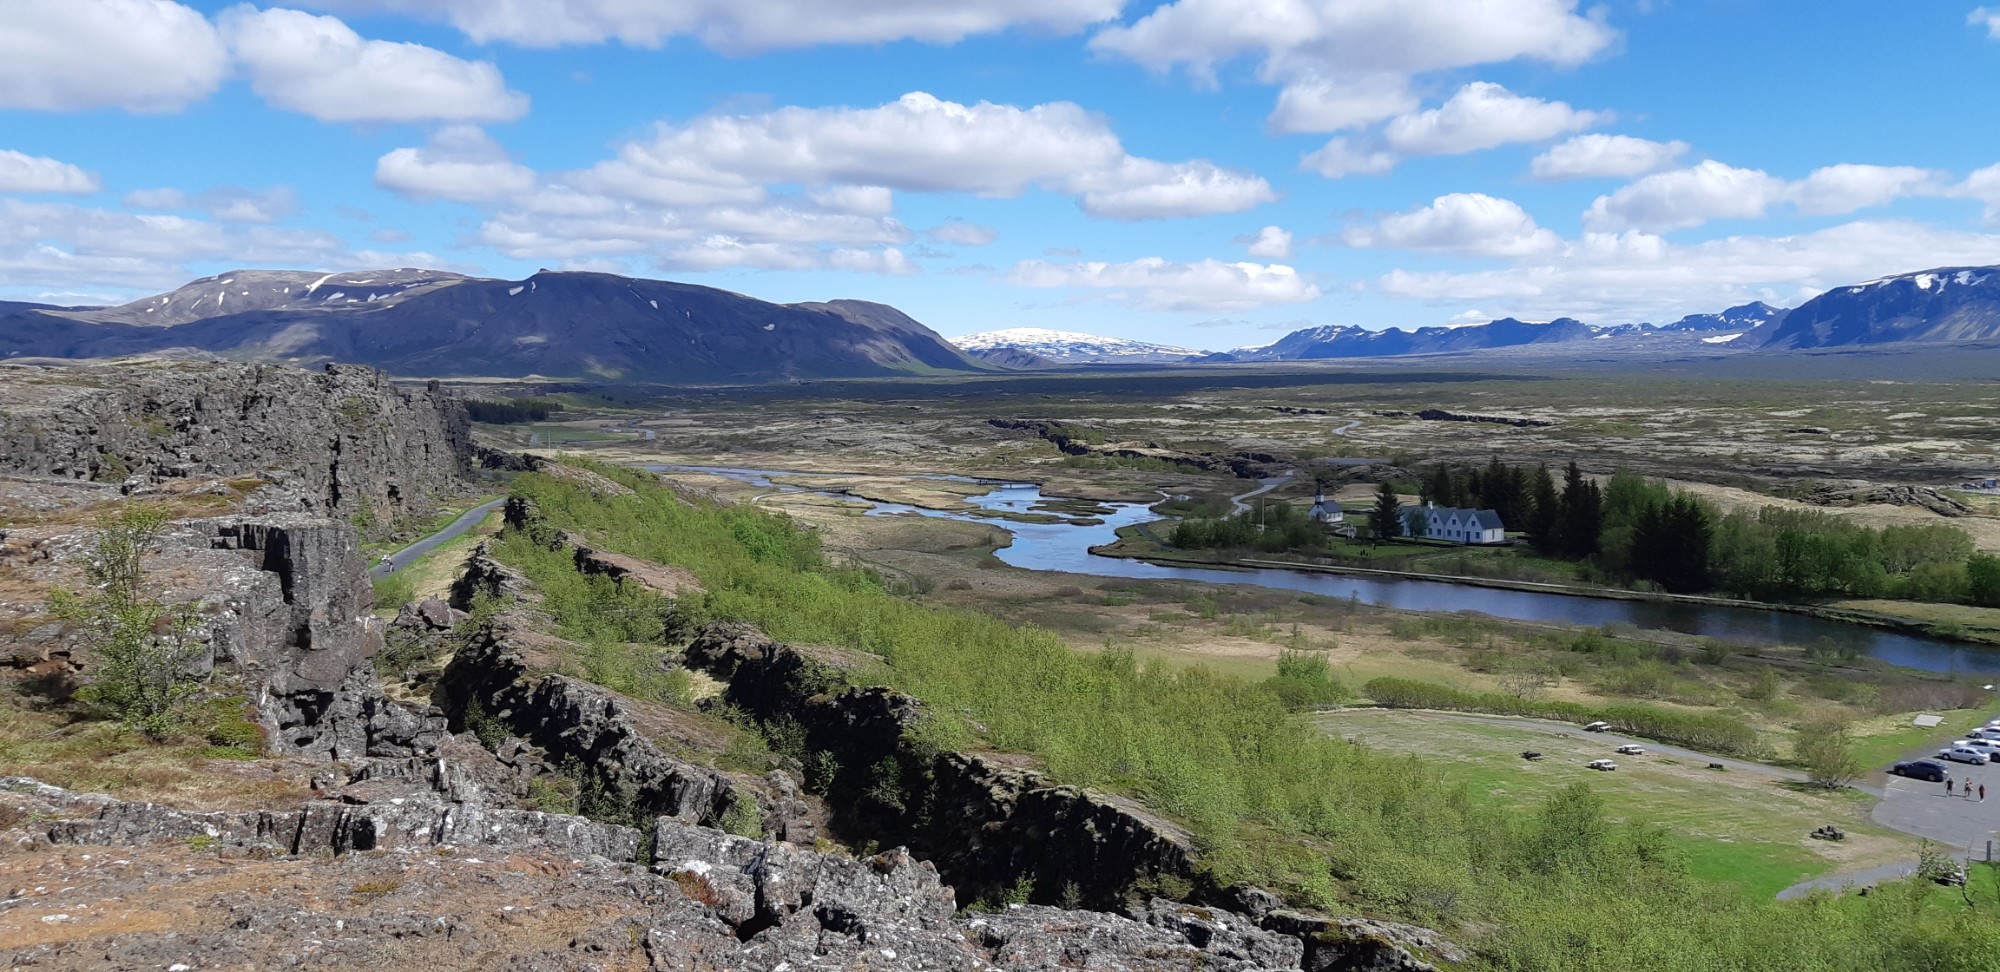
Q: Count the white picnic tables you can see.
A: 3